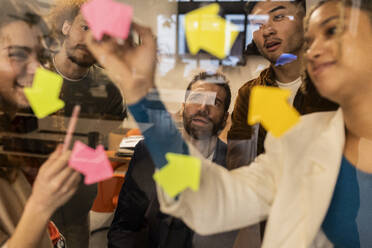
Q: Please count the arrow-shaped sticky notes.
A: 6